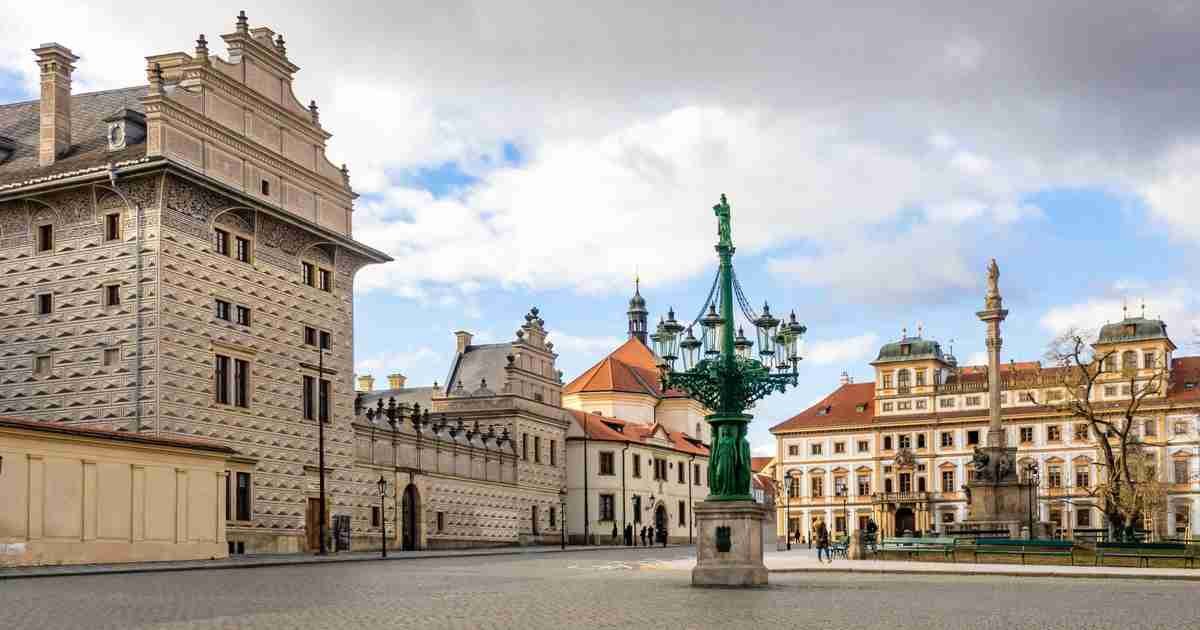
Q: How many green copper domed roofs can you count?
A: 3